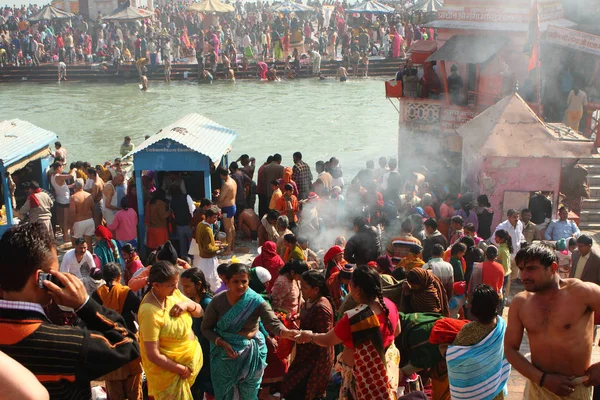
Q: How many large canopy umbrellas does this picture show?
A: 6